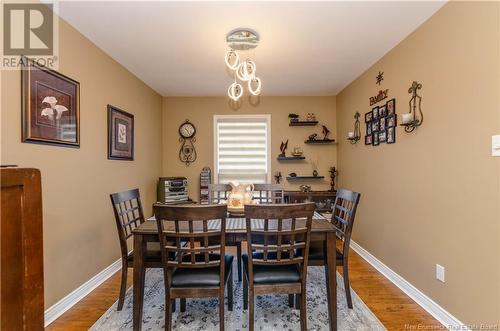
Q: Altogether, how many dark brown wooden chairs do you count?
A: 6